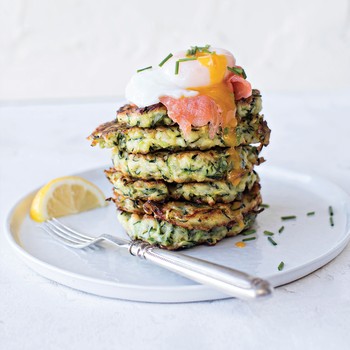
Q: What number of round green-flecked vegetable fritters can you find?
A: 6